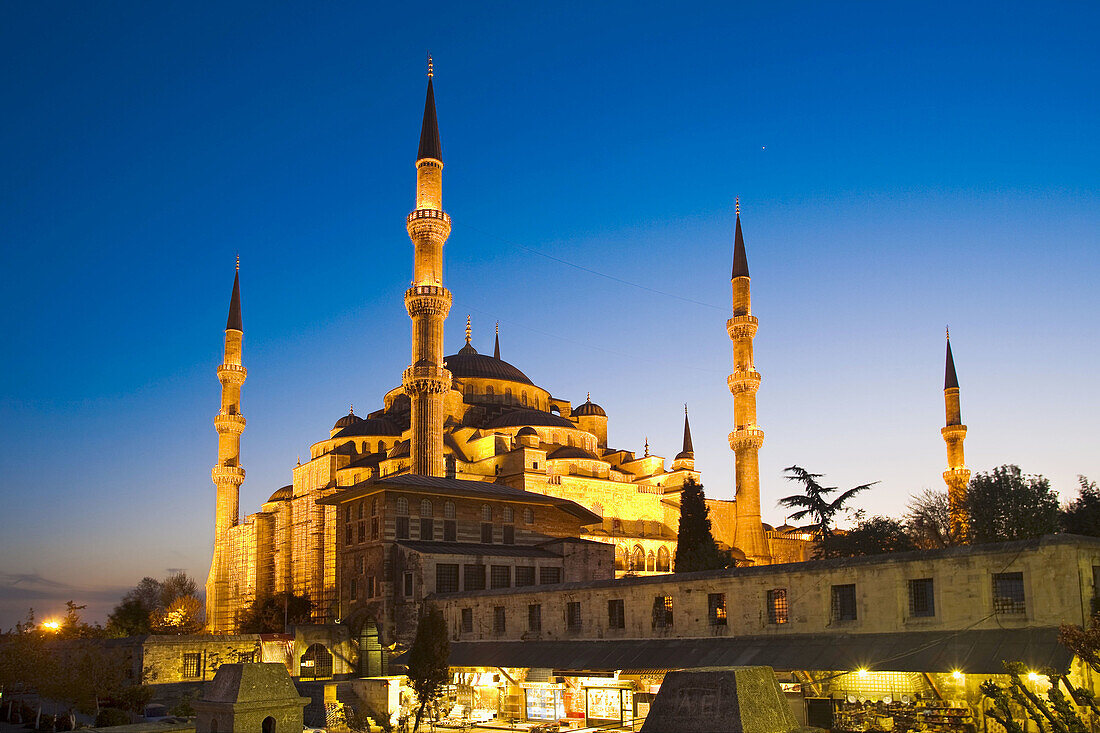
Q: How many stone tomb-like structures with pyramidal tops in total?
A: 2